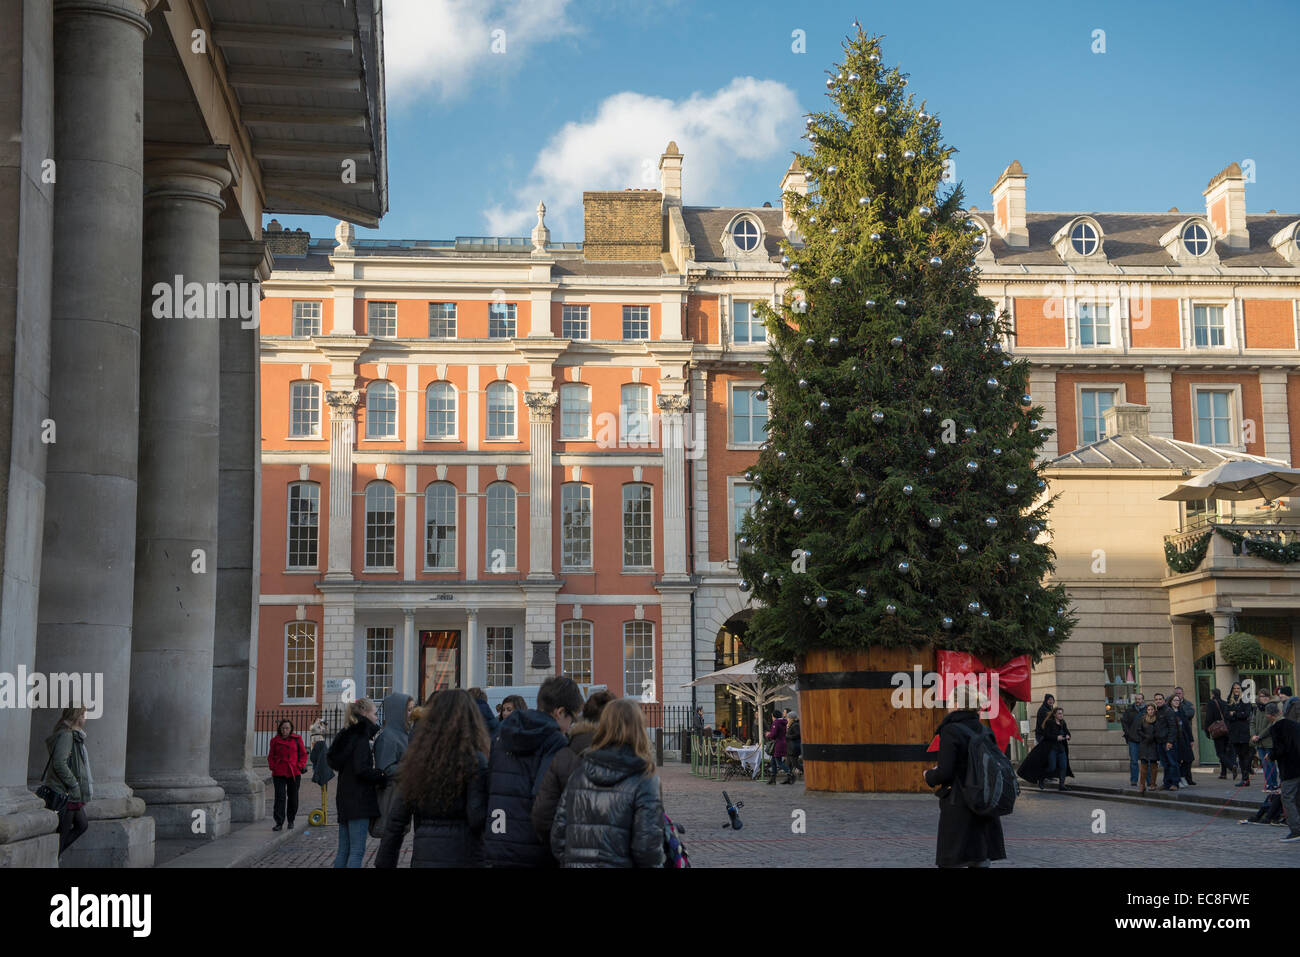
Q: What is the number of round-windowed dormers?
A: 5